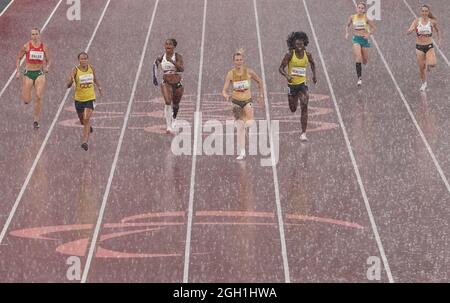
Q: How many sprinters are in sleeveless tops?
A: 7